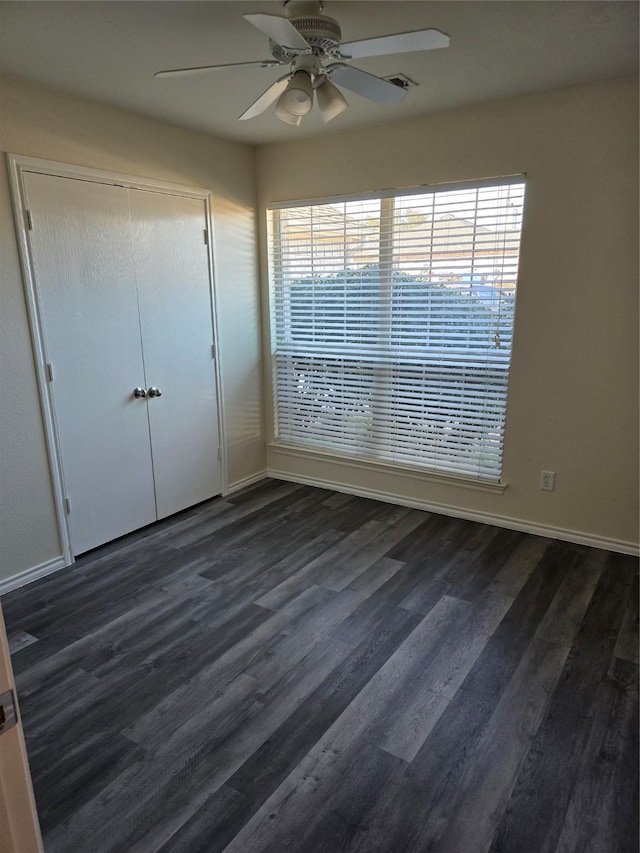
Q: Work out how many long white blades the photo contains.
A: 5